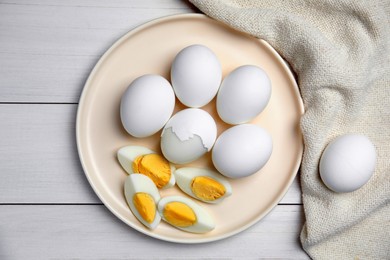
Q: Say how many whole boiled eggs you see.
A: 6